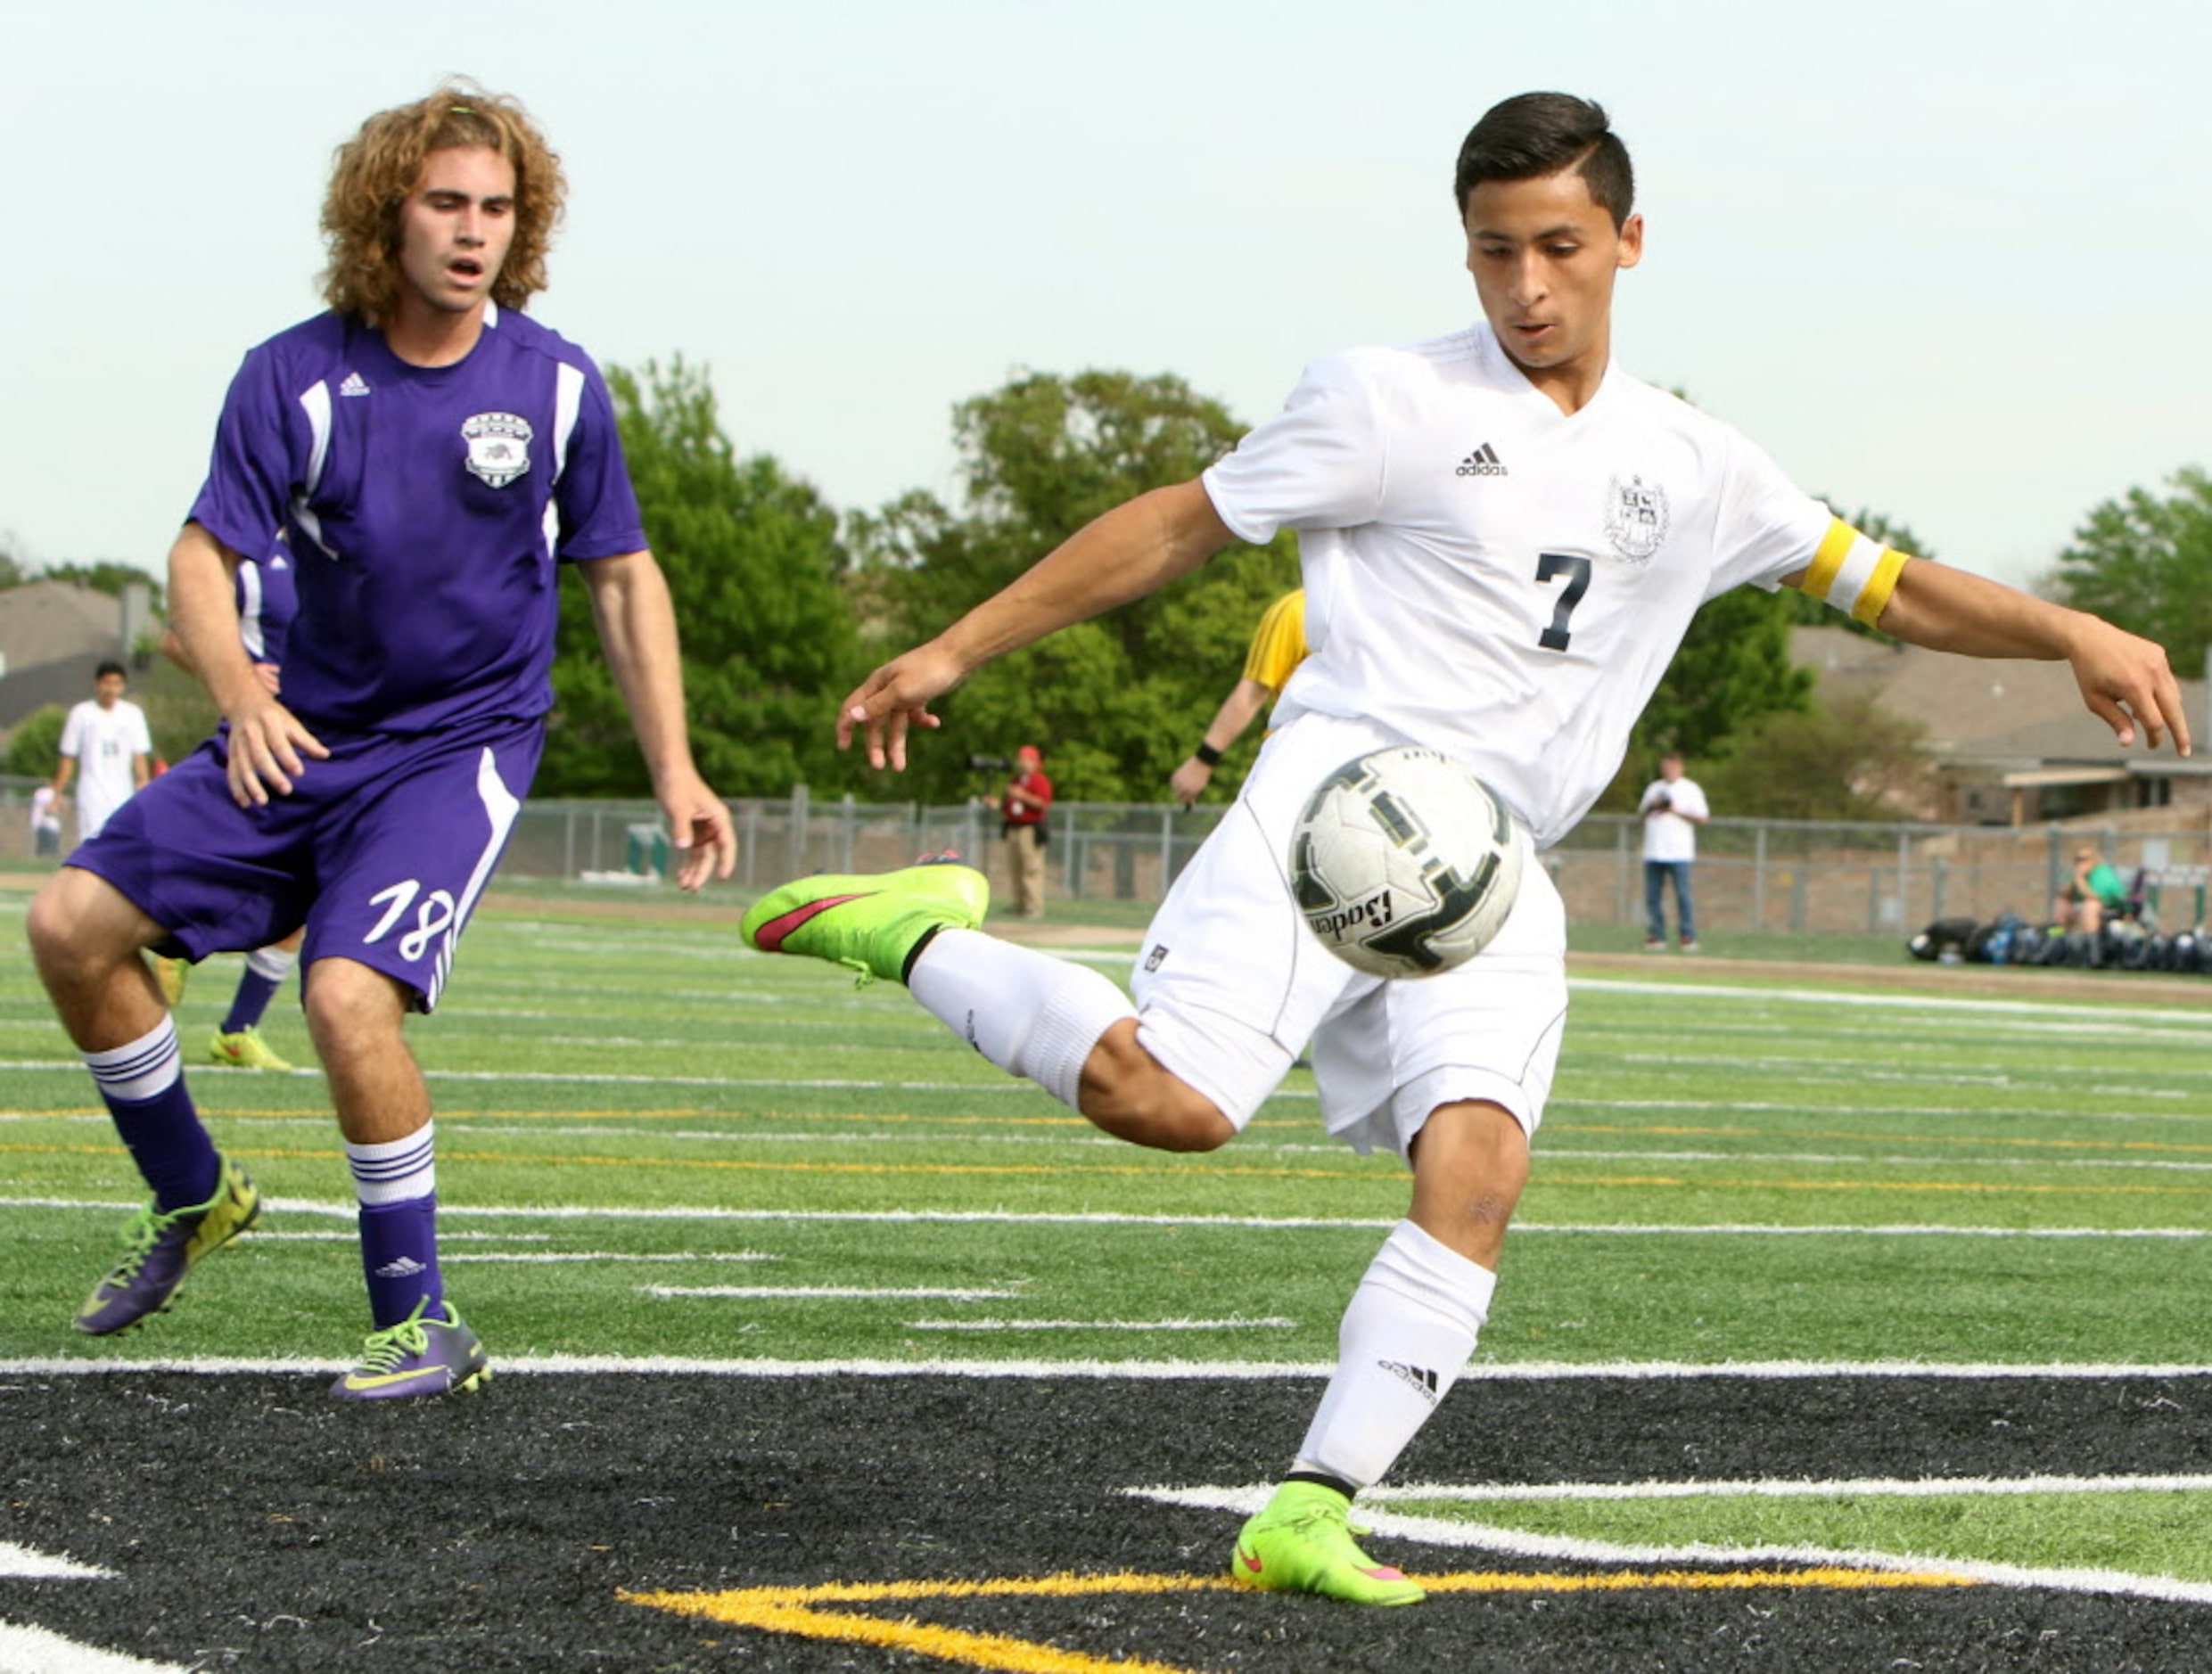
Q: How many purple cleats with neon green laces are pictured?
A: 2